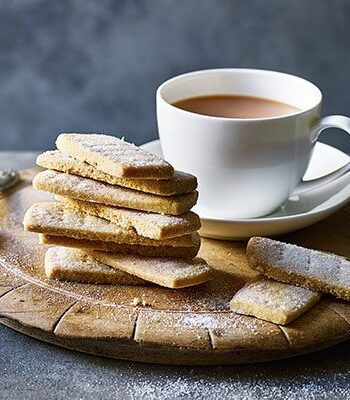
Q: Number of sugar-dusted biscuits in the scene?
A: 10